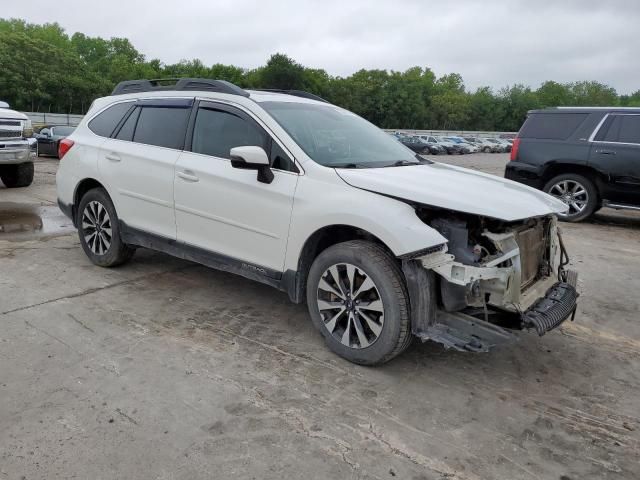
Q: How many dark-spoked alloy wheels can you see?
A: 2